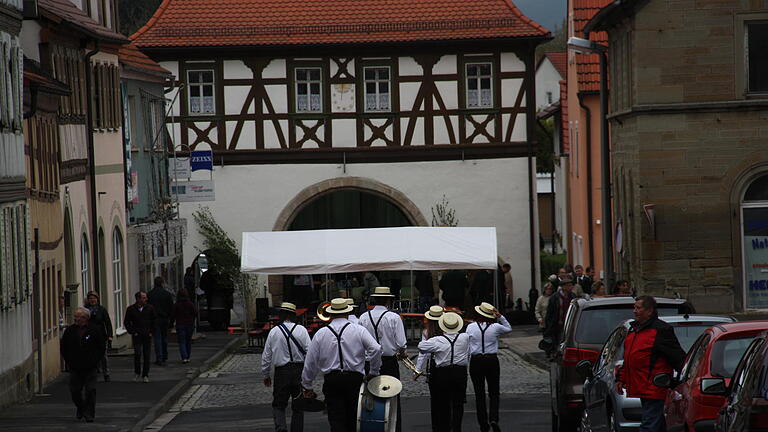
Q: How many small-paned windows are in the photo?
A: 4